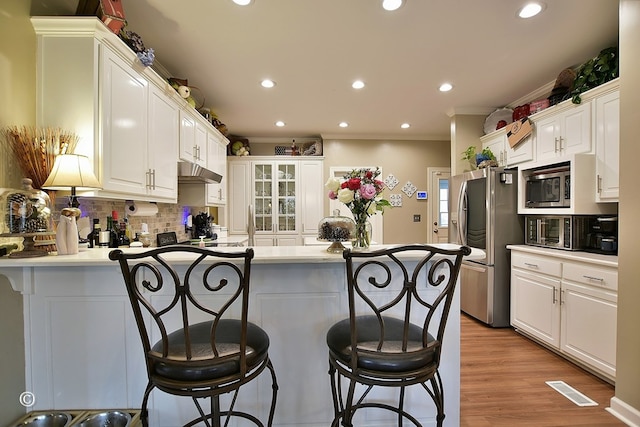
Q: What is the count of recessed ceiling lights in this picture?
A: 9